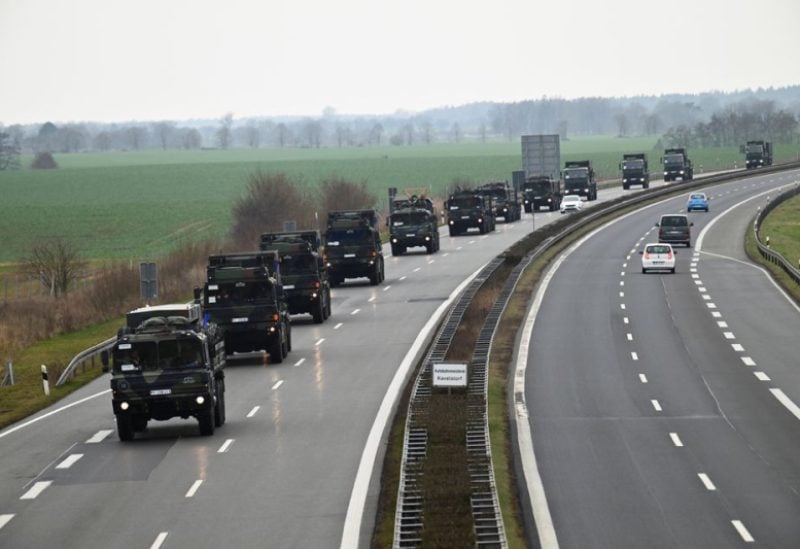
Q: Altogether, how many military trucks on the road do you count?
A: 12